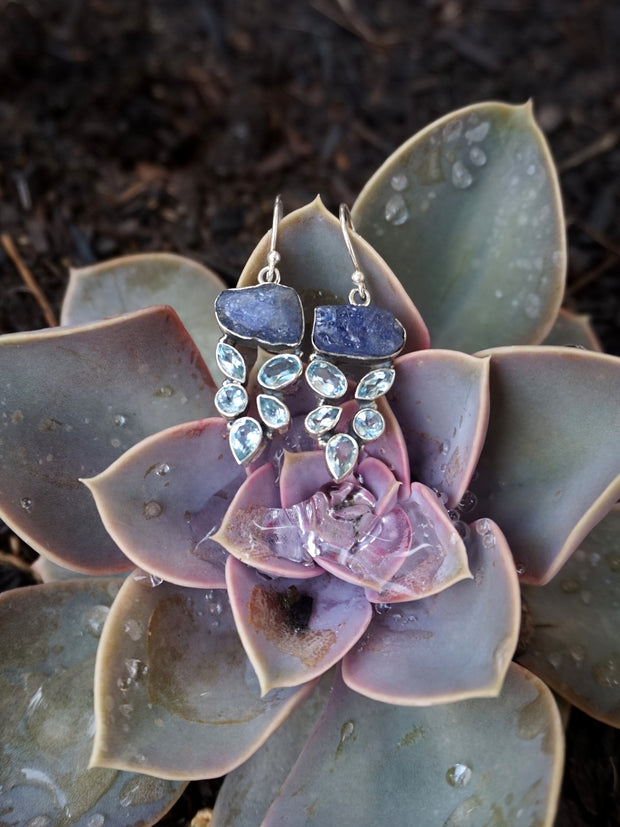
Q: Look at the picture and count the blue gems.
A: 12